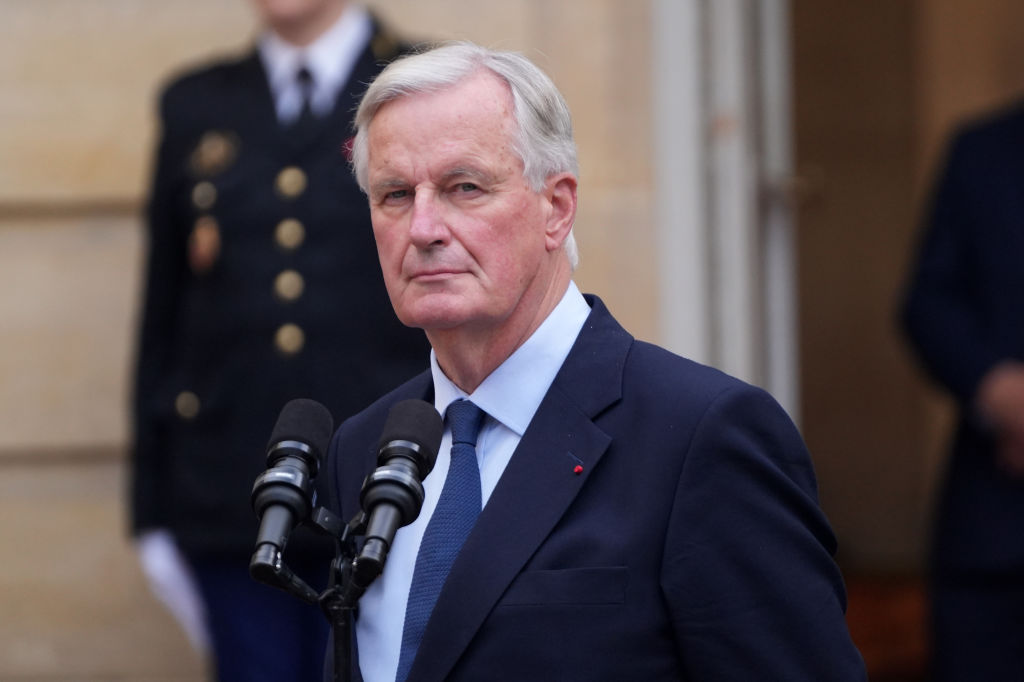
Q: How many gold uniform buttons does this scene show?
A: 6